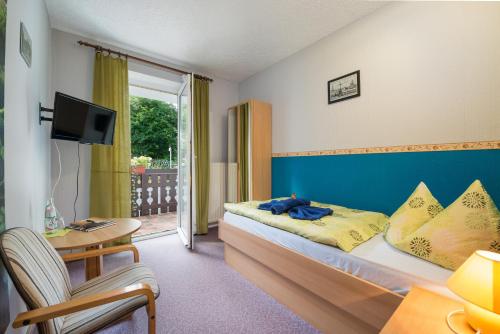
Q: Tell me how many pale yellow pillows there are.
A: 2